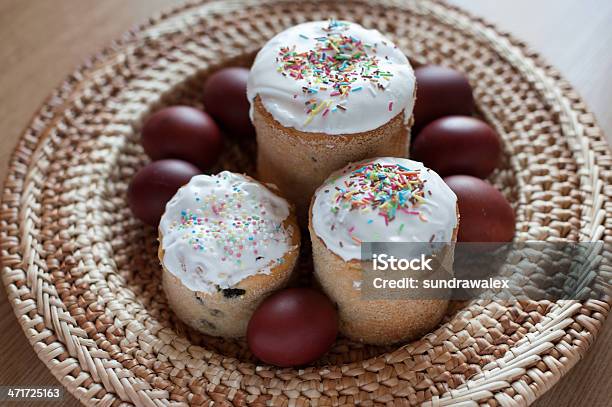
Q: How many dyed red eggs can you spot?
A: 7